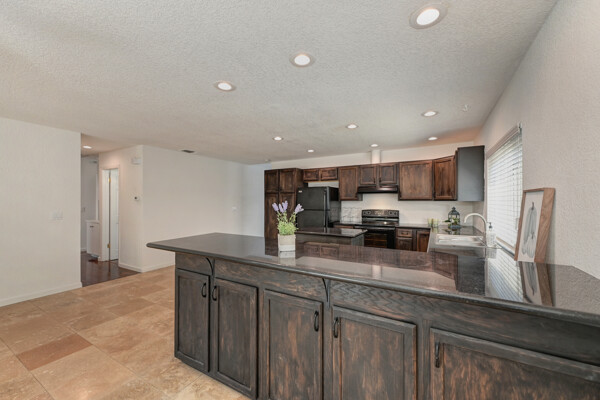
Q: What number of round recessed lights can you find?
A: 10